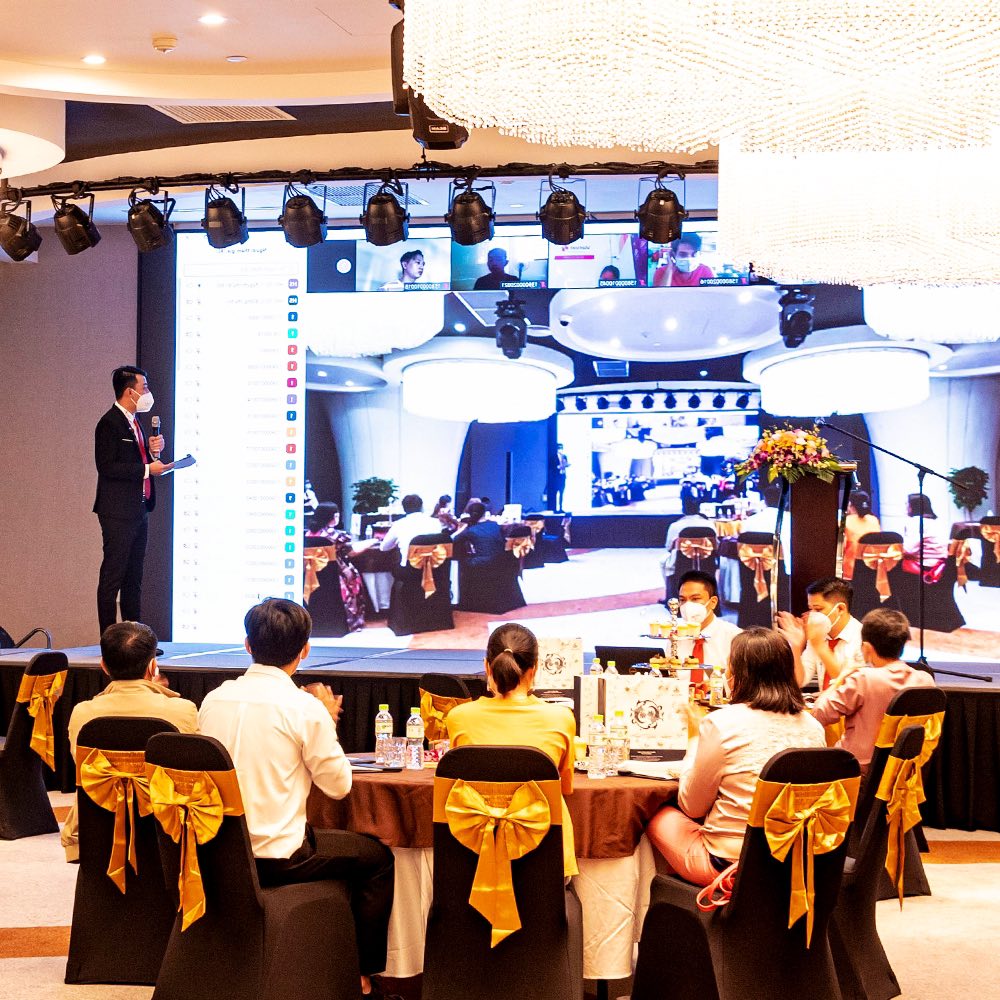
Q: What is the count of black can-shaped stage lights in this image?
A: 9